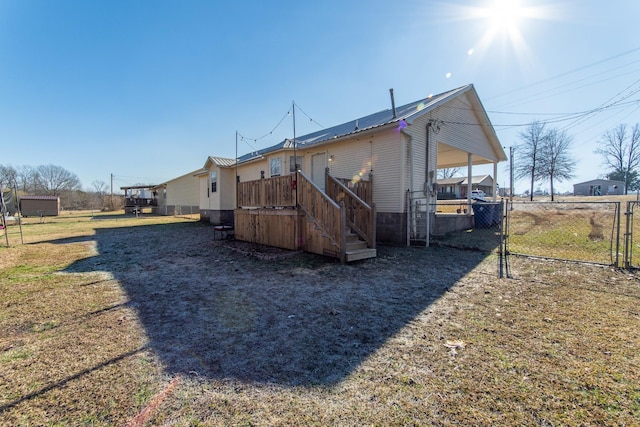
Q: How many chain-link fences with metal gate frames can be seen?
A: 1